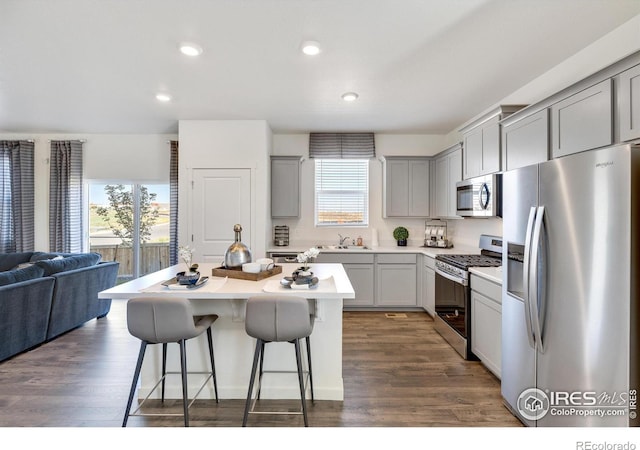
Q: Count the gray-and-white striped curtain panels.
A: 3